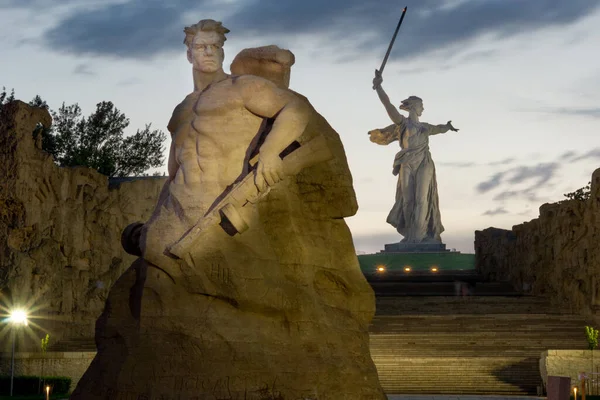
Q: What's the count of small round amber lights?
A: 3